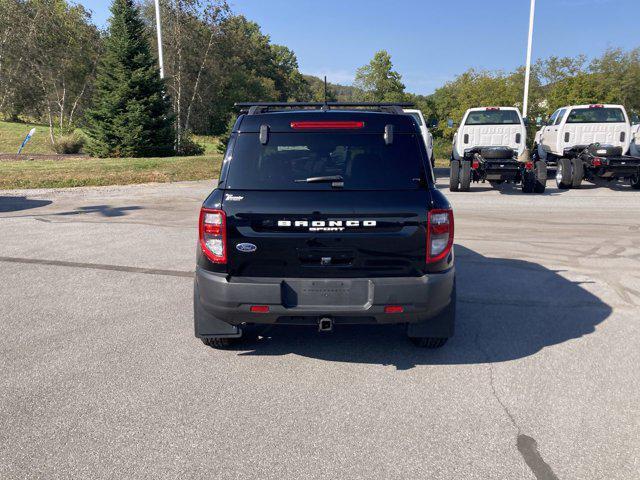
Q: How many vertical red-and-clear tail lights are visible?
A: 2